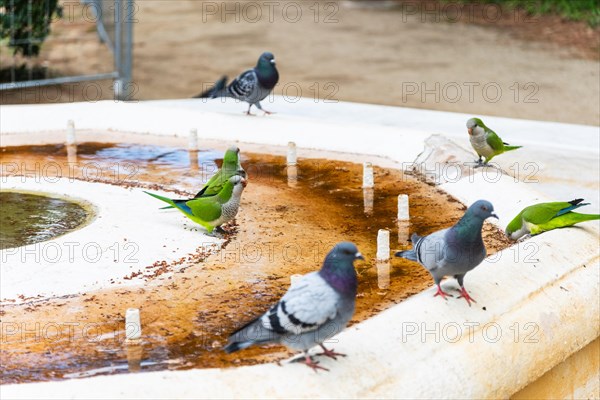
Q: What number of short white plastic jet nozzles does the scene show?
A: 8